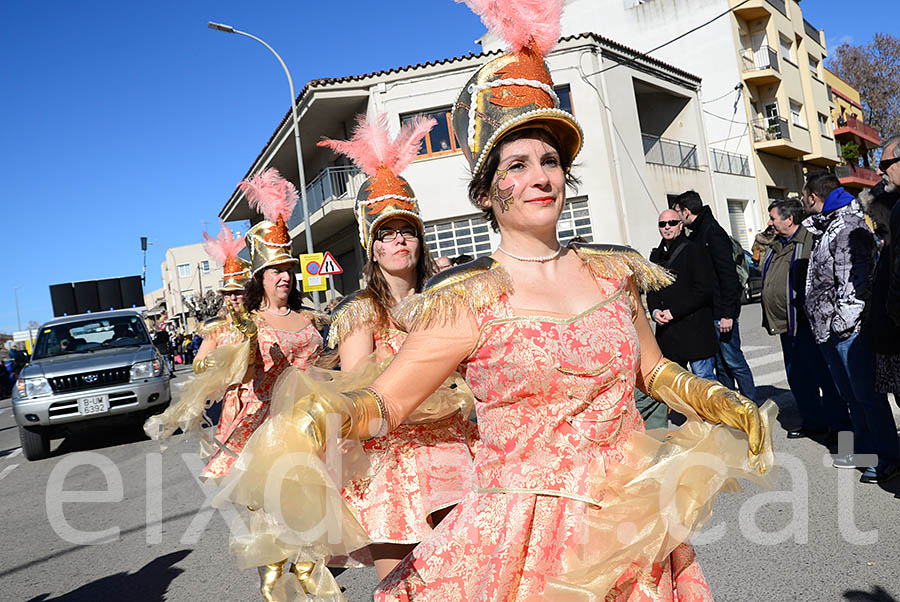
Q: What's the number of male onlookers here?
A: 5